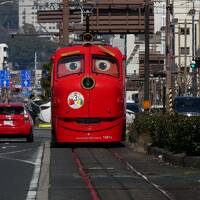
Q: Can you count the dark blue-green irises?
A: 2